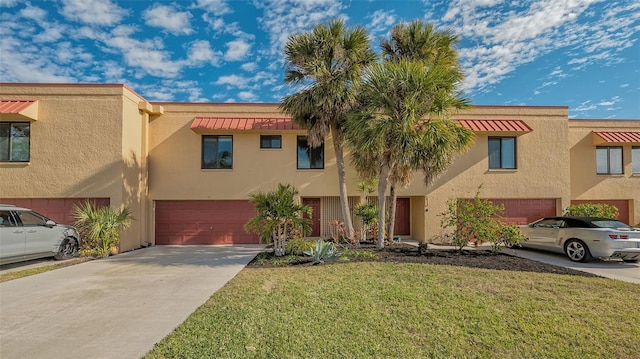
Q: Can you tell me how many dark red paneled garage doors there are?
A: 4